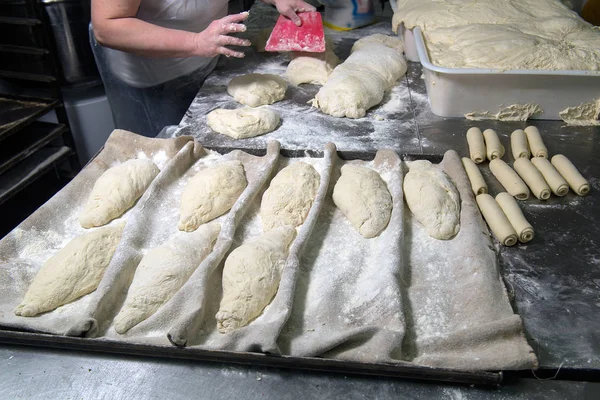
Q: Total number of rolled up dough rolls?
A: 11